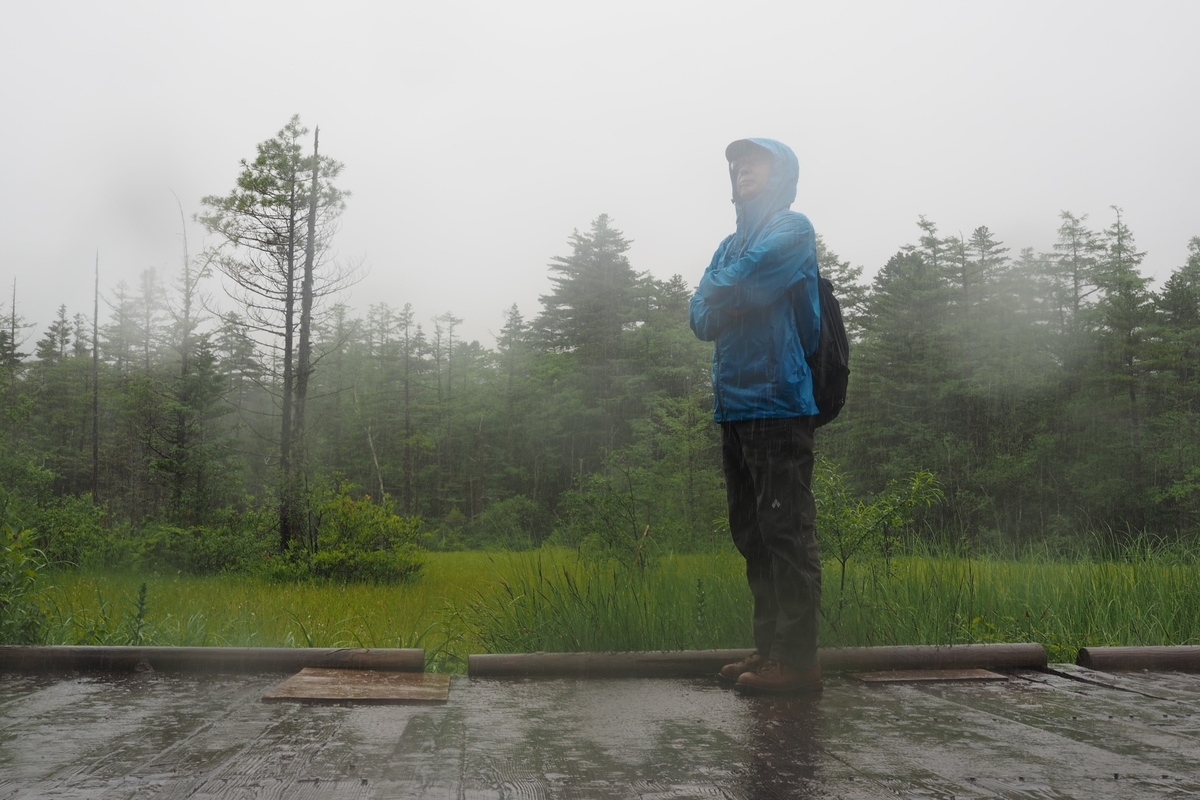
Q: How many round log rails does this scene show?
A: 3